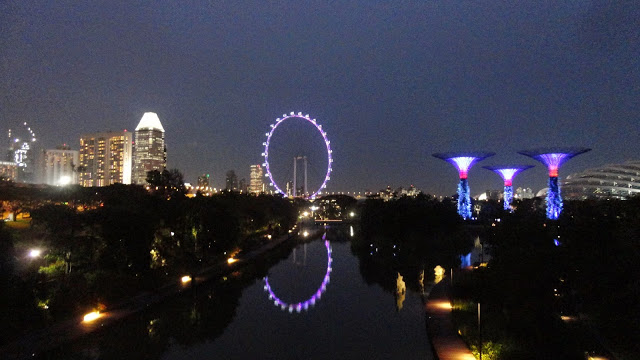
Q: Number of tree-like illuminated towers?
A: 3